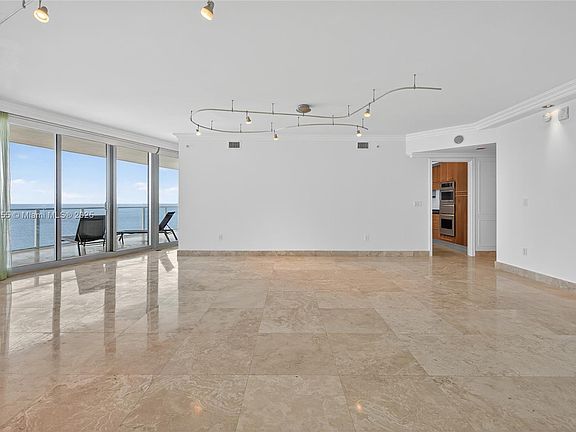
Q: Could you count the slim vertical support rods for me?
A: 12